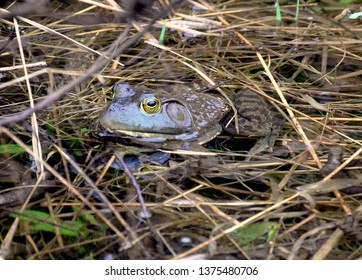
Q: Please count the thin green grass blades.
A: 3